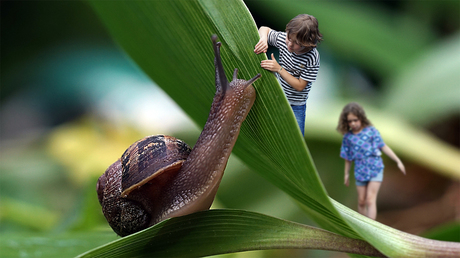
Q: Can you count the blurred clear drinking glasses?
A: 0